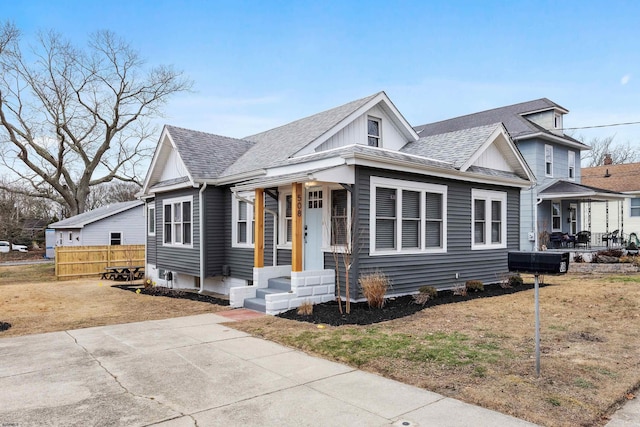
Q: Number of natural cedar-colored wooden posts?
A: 2